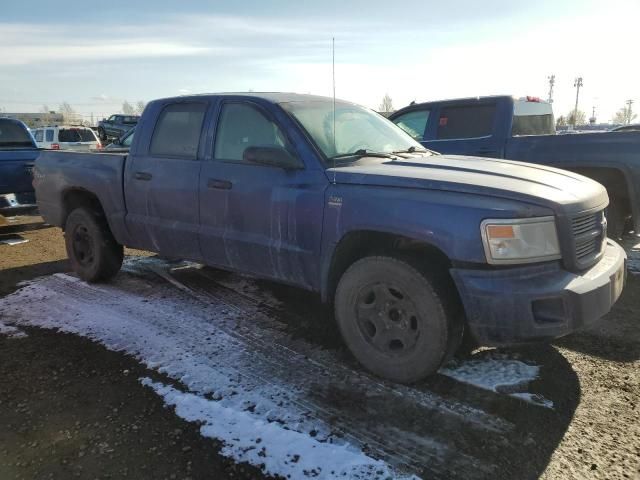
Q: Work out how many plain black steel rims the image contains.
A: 2